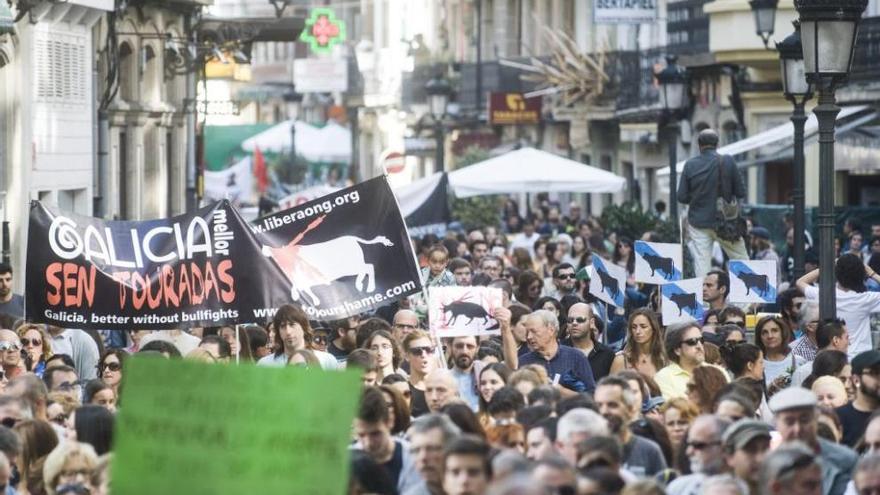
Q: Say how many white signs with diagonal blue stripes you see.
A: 4